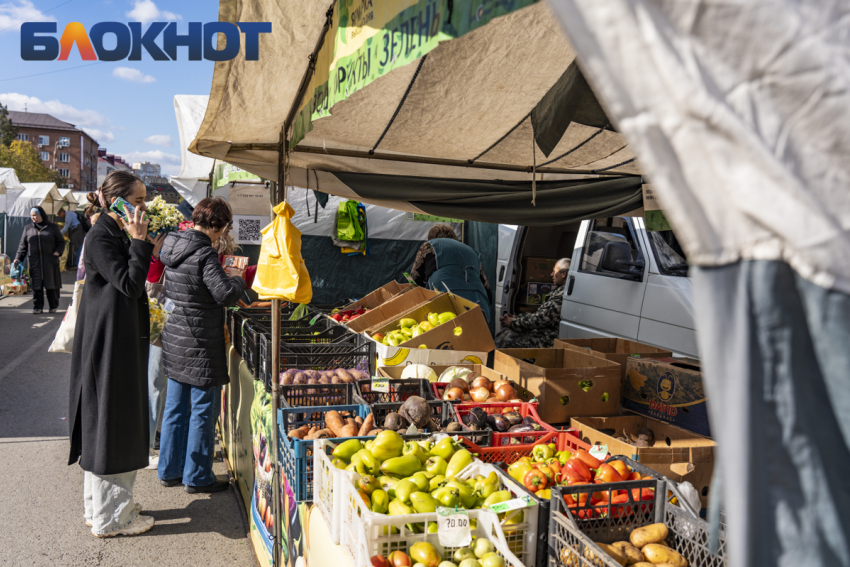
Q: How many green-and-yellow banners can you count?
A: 1